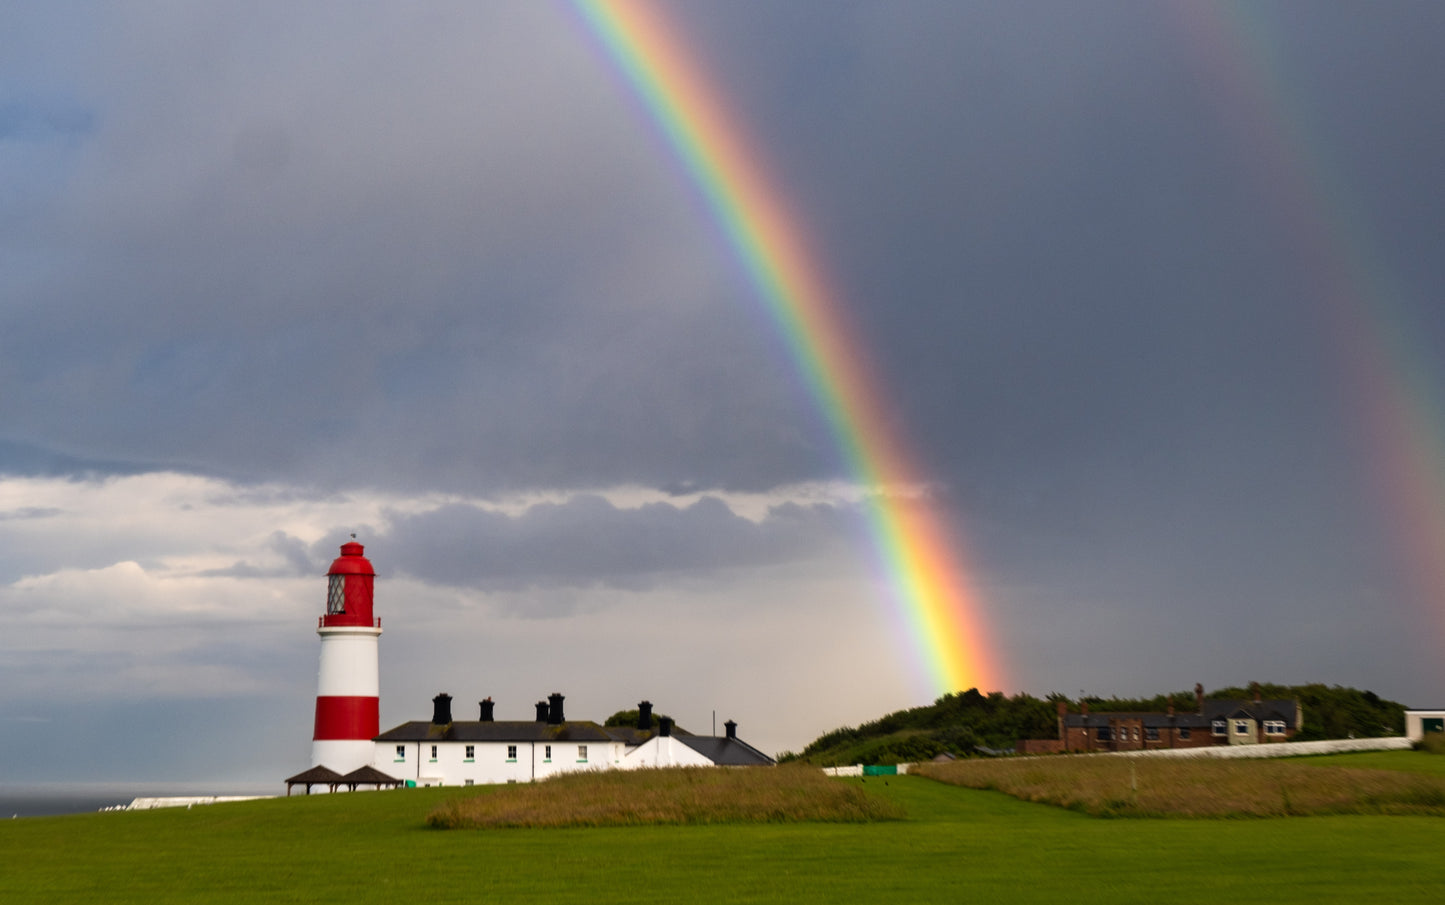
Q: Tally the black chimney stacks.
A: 7